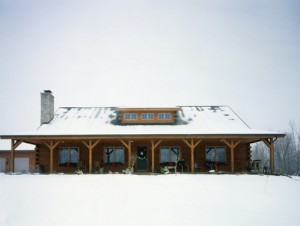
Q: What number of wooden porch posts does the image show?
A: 8